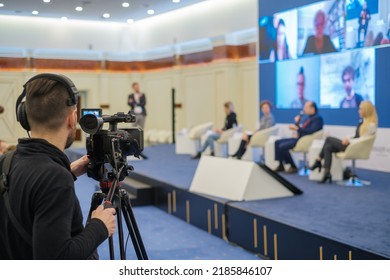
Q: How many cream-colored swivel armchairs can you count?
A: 5